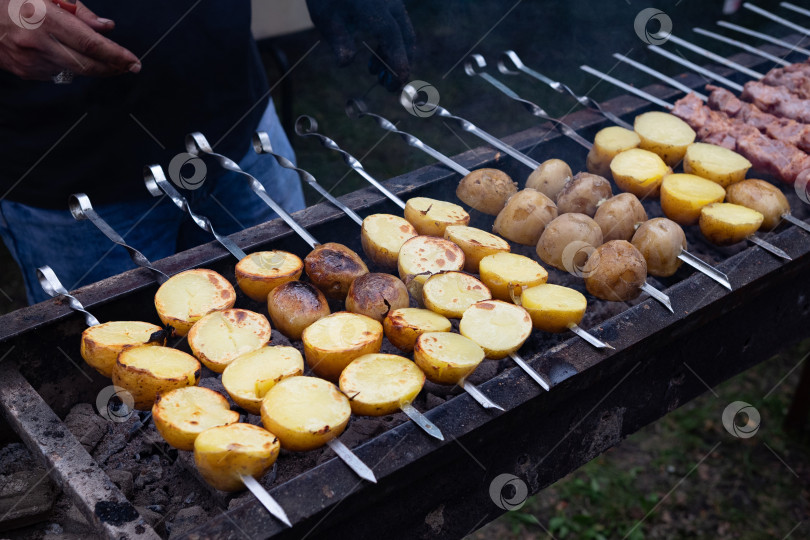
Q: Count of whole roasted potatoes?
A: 12